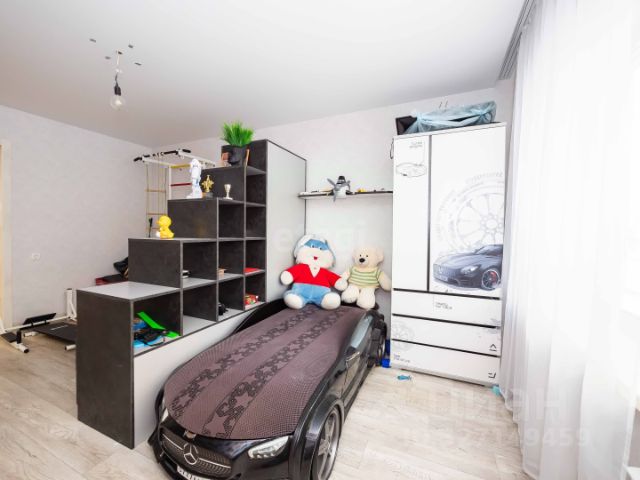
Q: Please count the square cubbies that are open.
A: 10